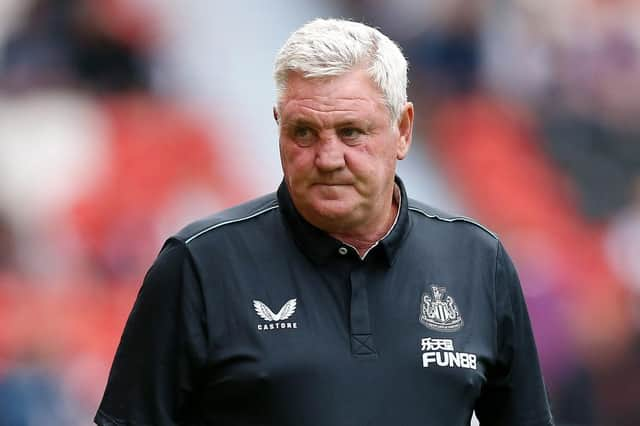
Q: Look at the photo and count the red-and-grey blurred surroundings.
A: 1